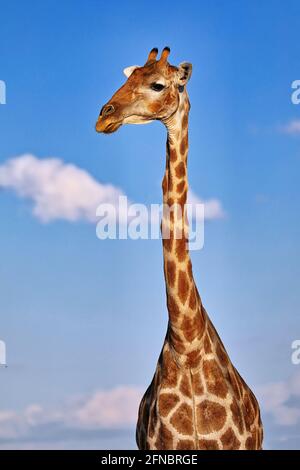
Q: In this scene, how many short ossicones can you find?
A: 2